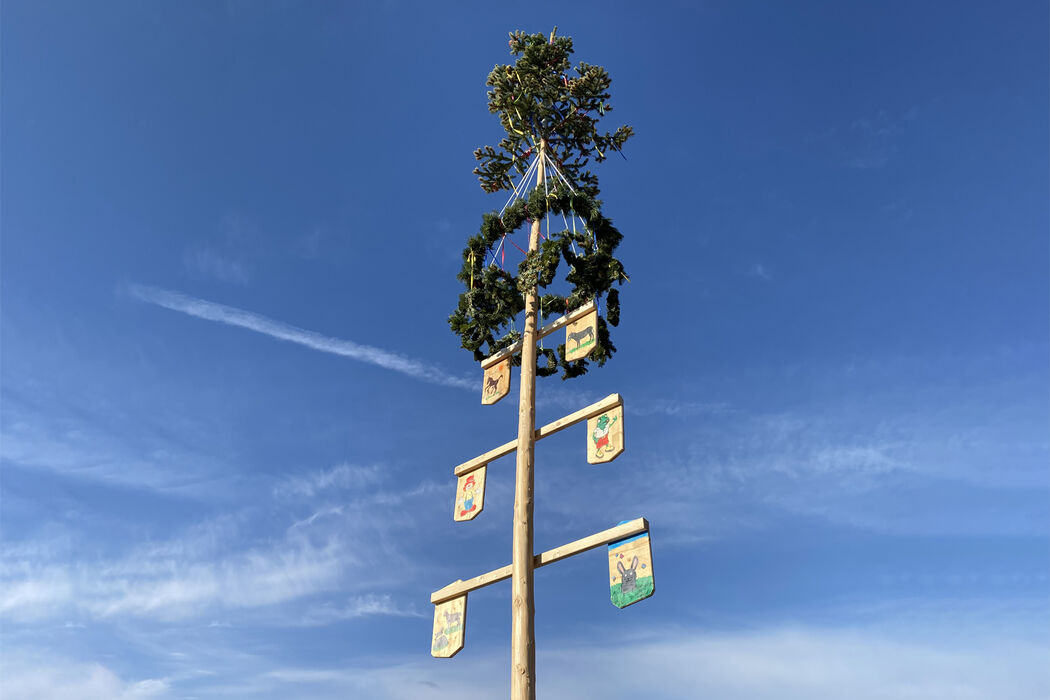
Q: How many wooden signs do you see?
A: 6